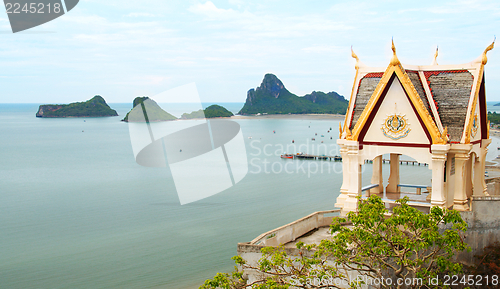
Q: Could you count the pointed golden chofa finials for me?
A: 4